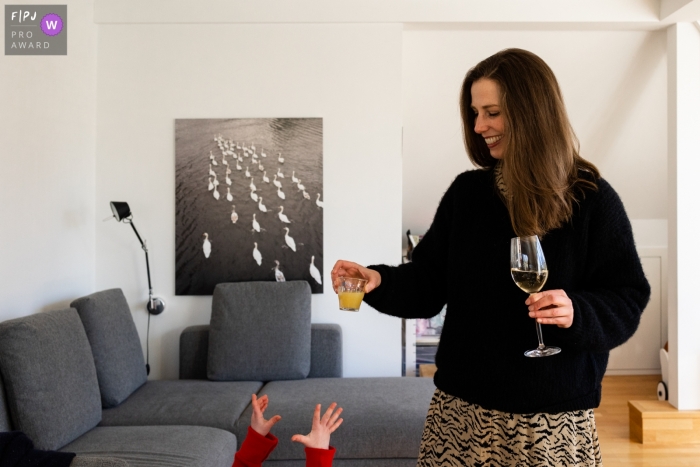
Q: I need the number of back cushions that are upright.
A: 3